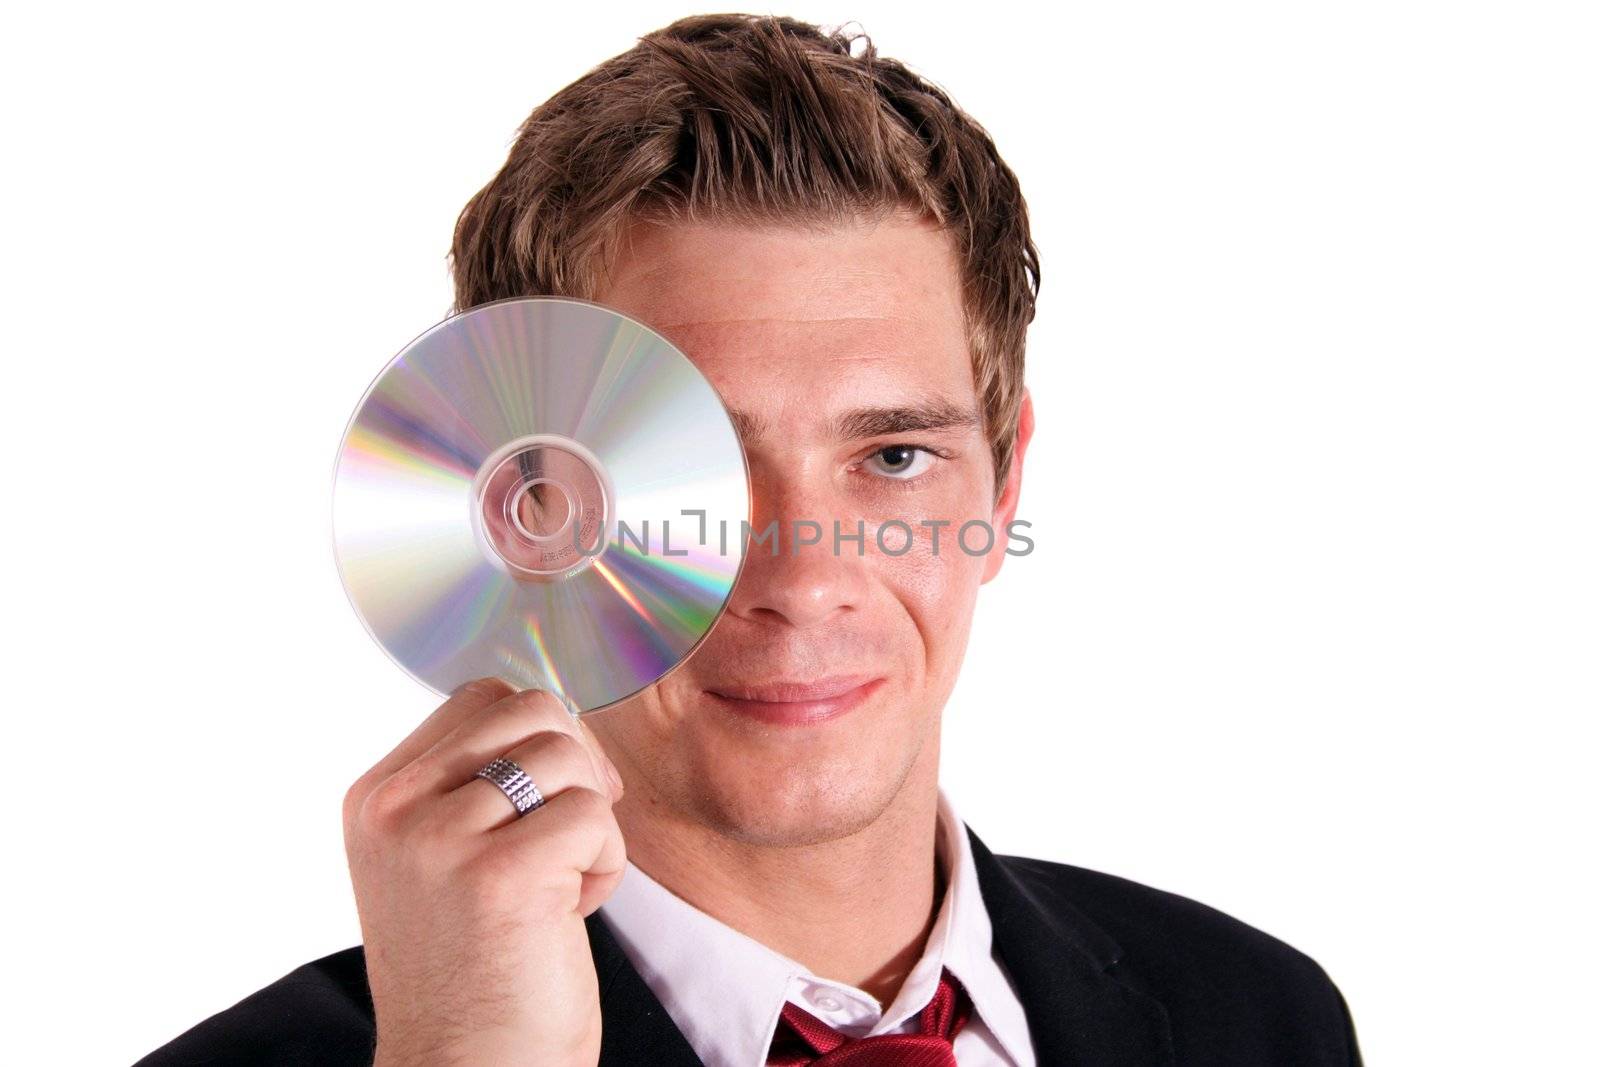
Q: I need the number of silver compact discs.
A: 1